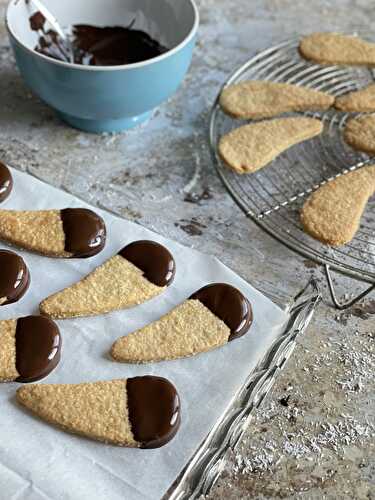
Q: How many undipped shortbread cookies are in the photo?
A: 6